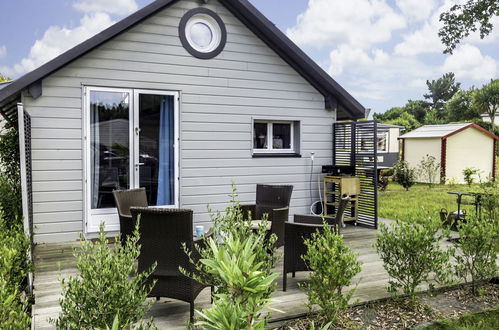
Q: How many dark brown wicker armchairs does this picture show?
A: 4